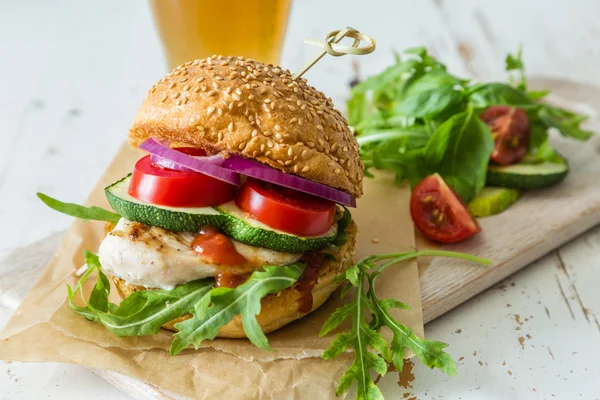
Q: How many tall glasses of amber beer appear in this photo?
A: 1